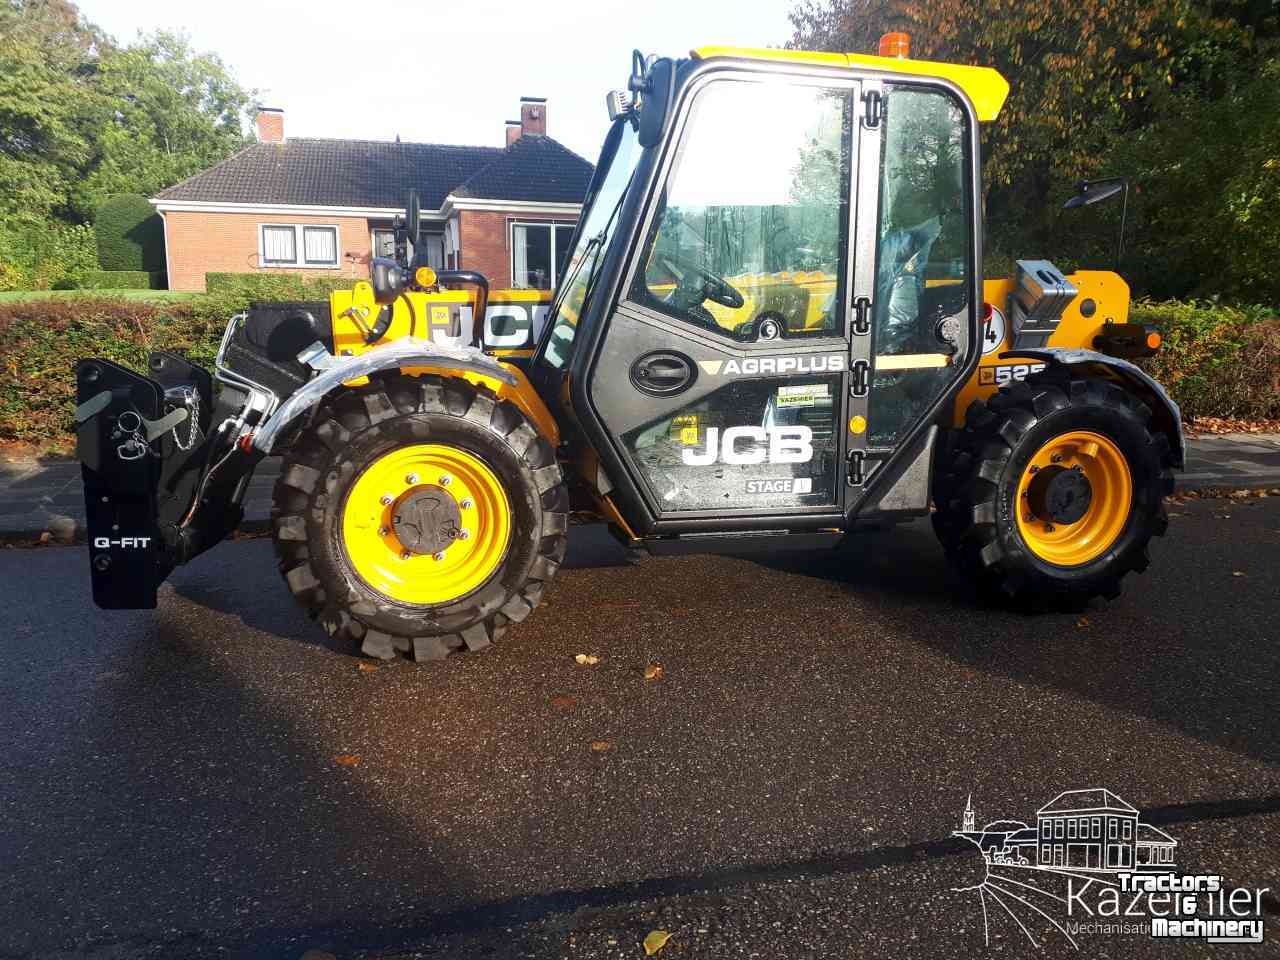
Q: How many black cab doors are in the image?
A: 1